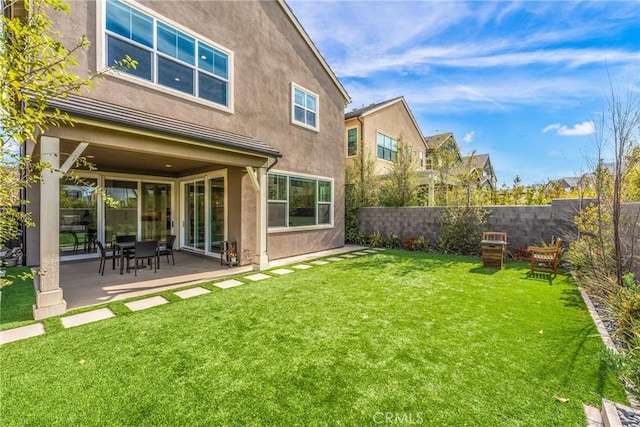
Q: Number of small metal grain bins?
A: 0